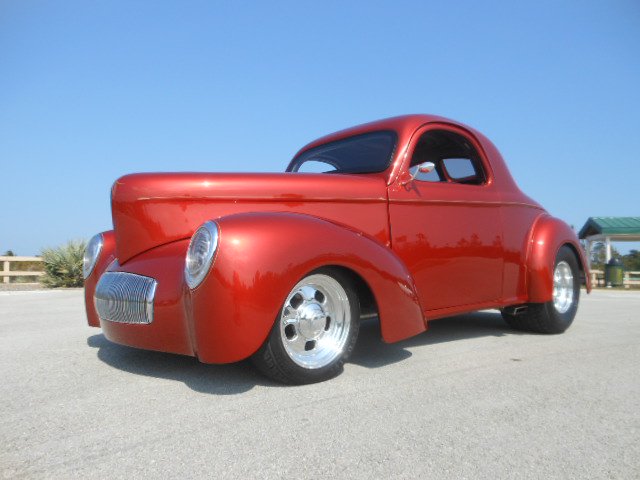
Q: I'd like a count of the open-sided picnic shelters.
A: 1